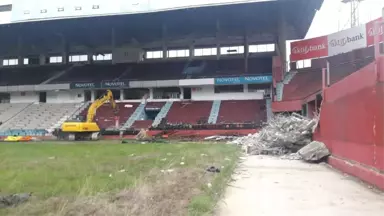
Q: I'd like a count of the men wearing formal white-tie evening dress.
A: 0